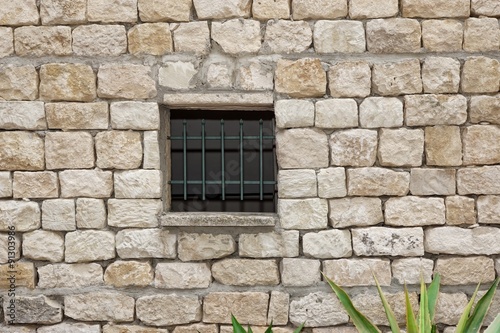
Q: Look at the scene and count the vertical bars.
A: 5